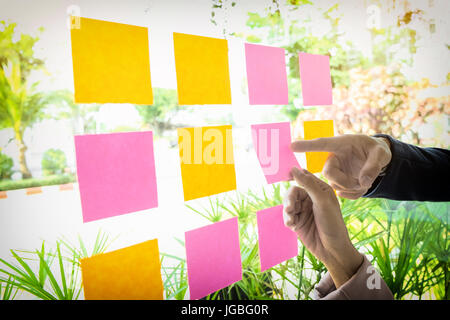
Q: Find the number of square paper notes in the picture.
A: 11